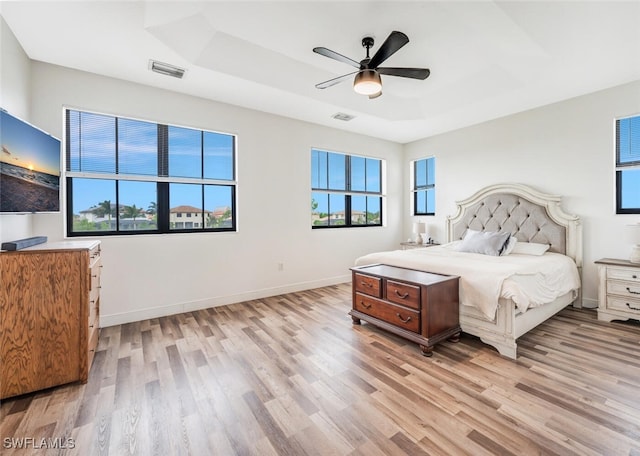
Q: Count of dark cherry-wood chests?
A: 1